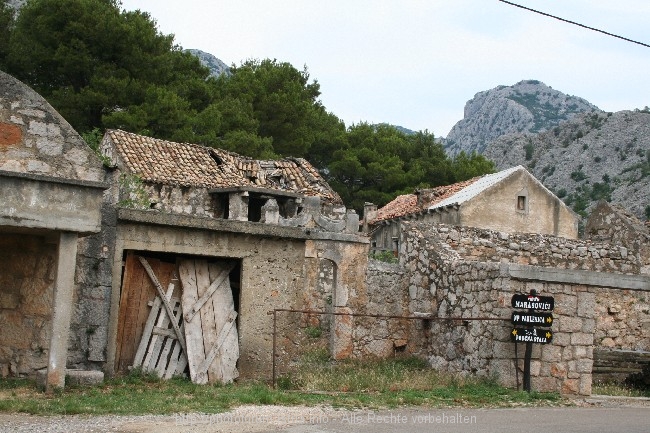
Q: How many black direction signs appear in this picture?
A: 3